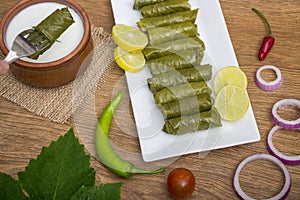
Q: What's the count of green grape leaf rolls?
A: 11